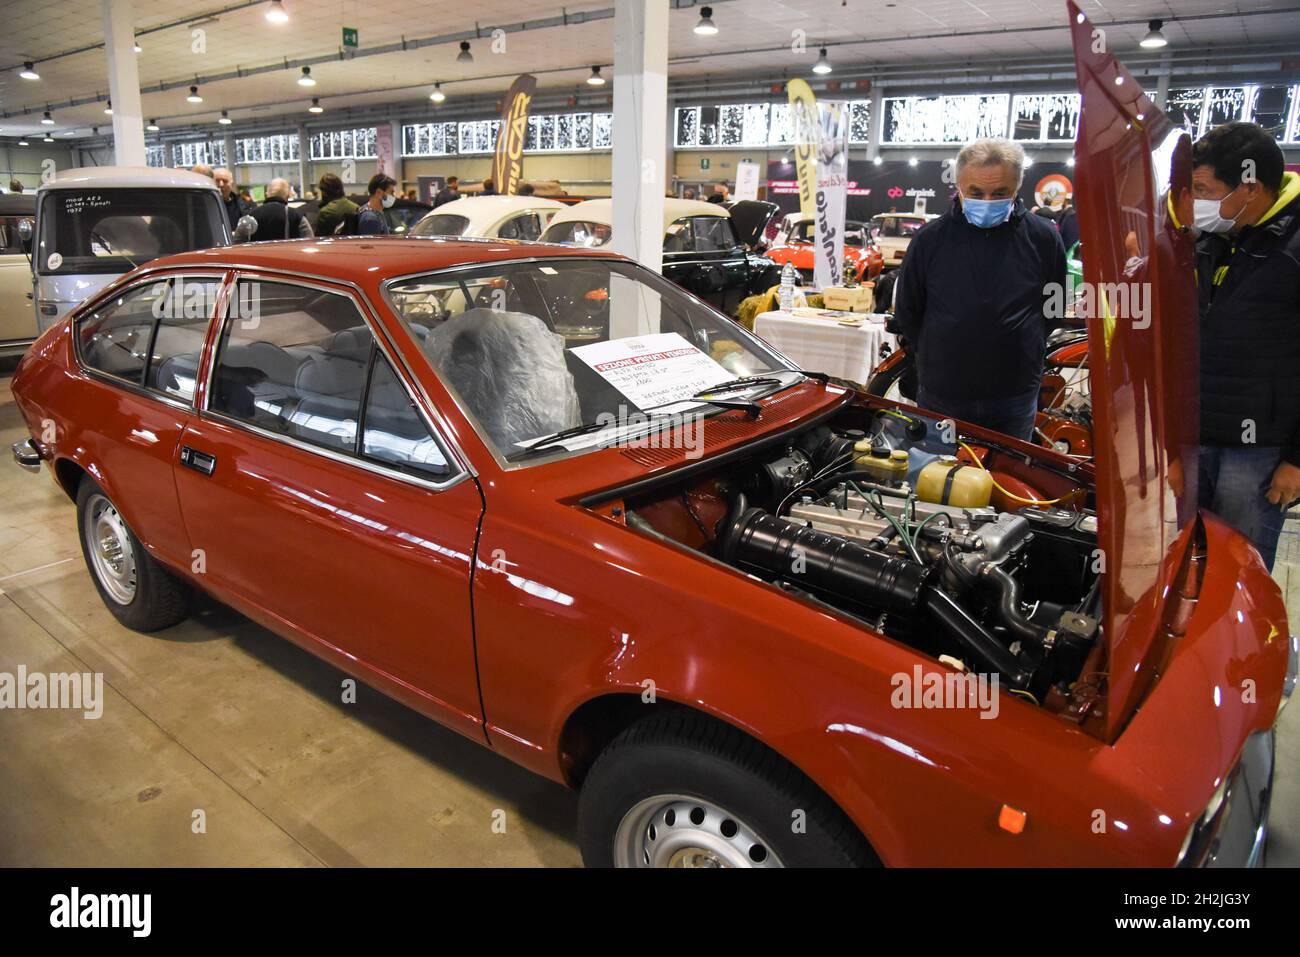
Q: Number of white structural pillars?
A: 2